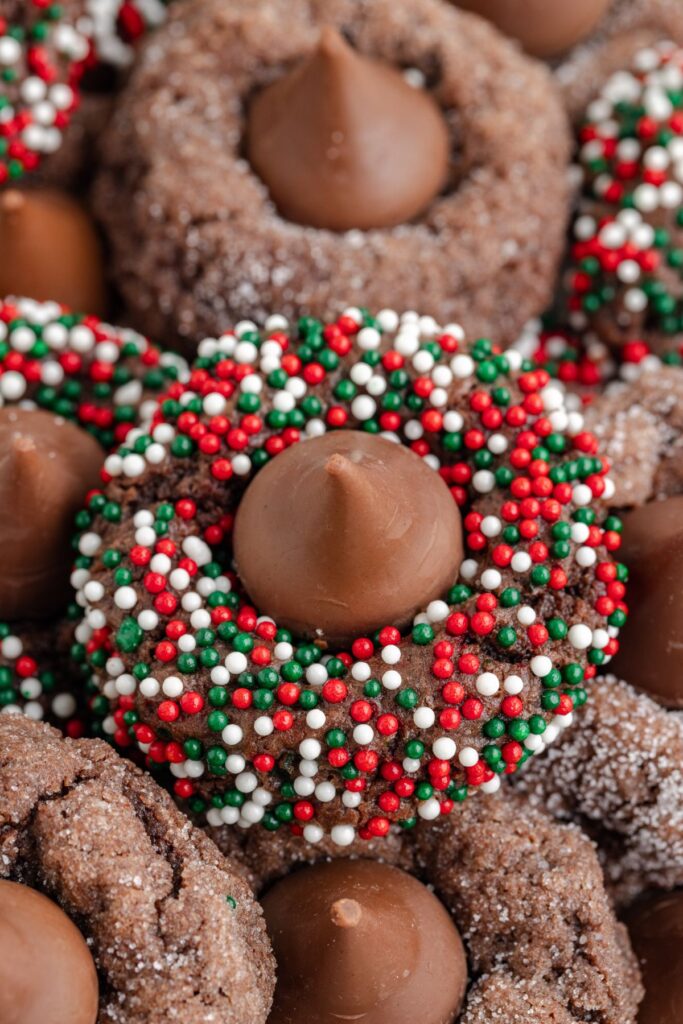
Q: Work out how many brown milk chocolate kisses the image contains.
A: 9